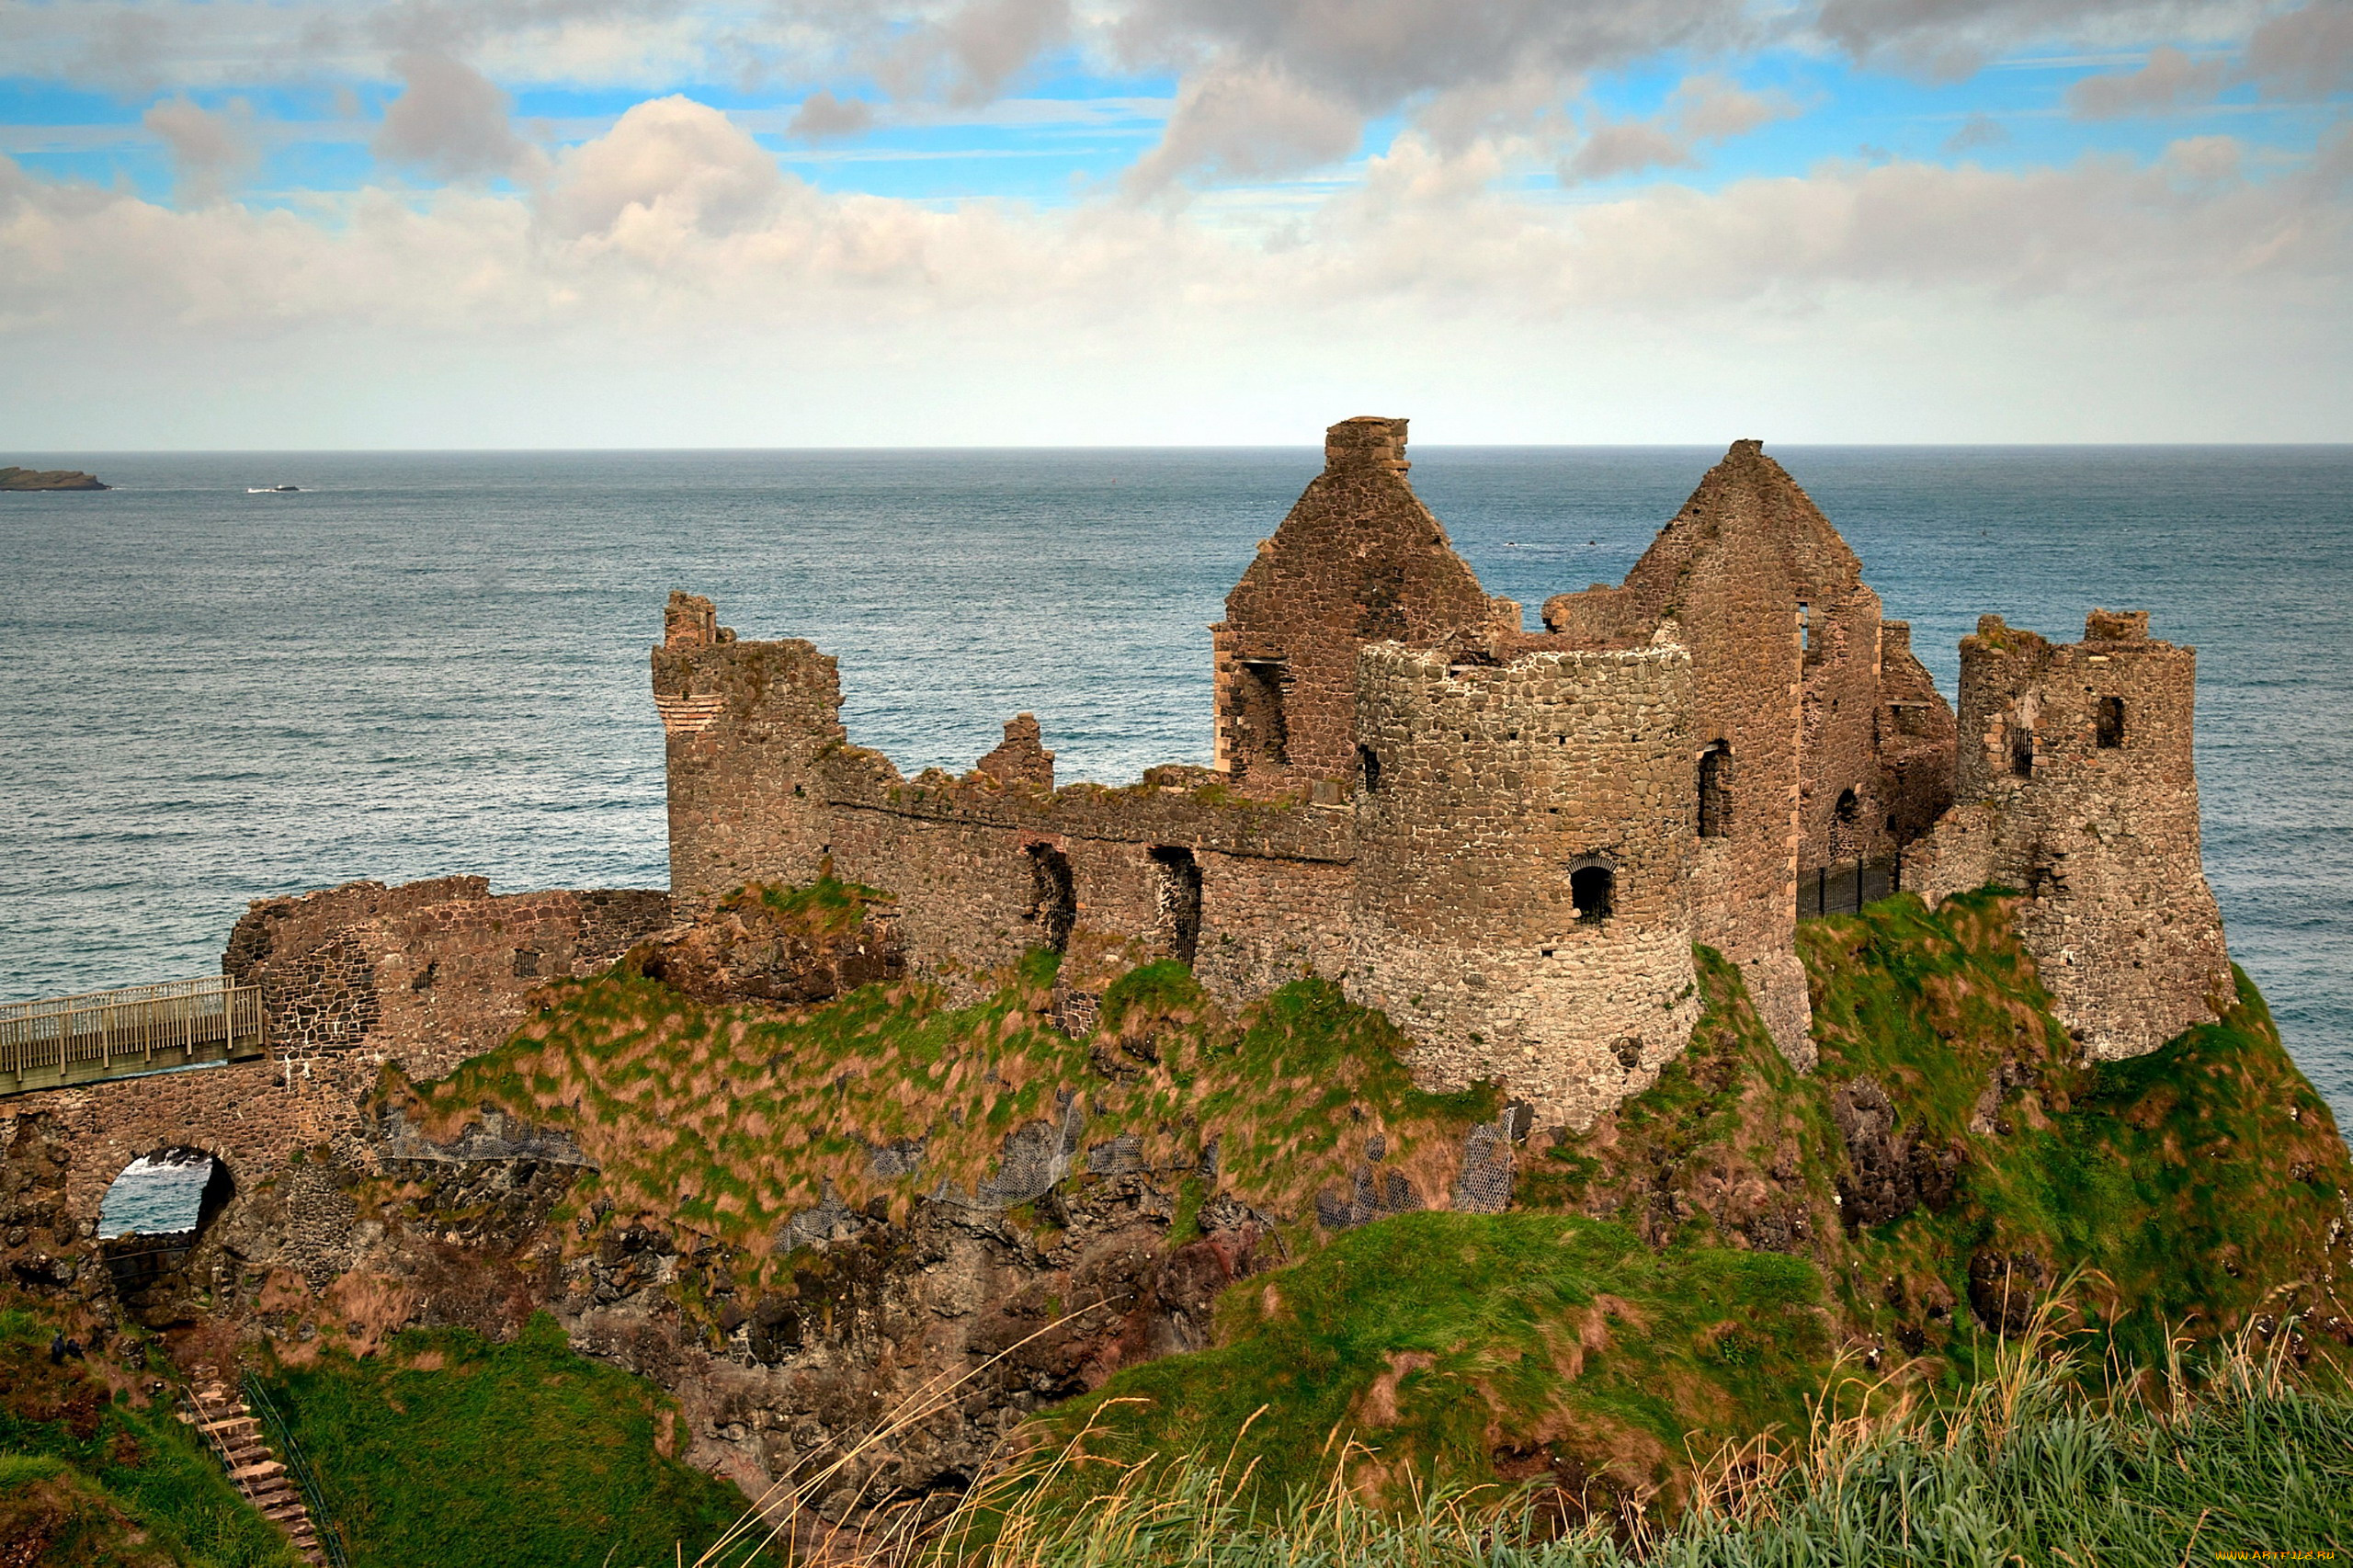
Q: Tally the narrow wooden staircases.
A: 1